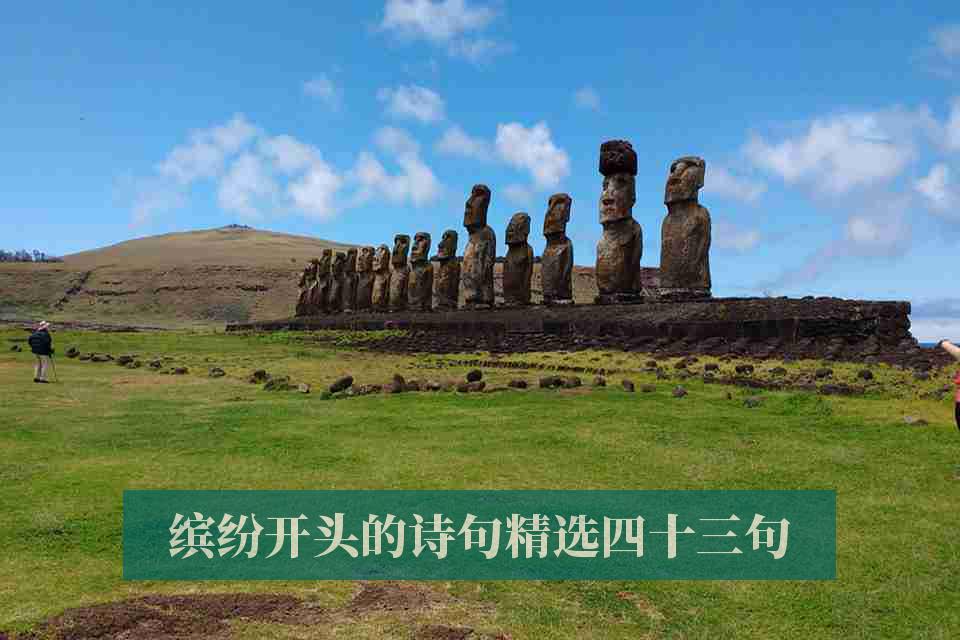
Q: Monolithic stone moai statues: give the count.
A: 15